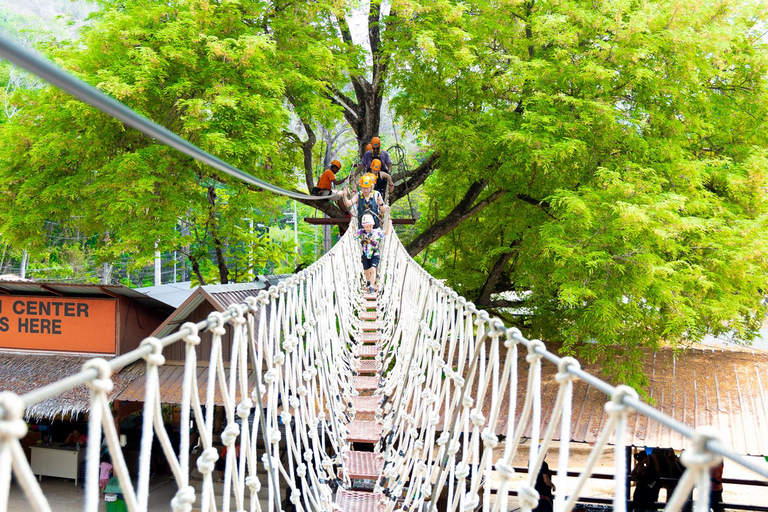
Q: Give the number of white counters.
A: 1